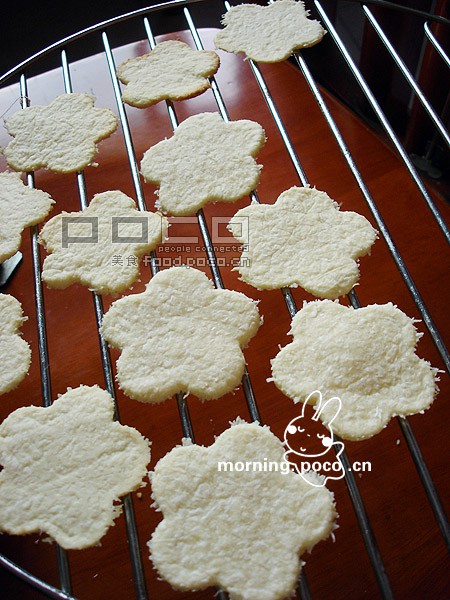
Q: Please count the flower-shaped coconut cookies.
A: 12